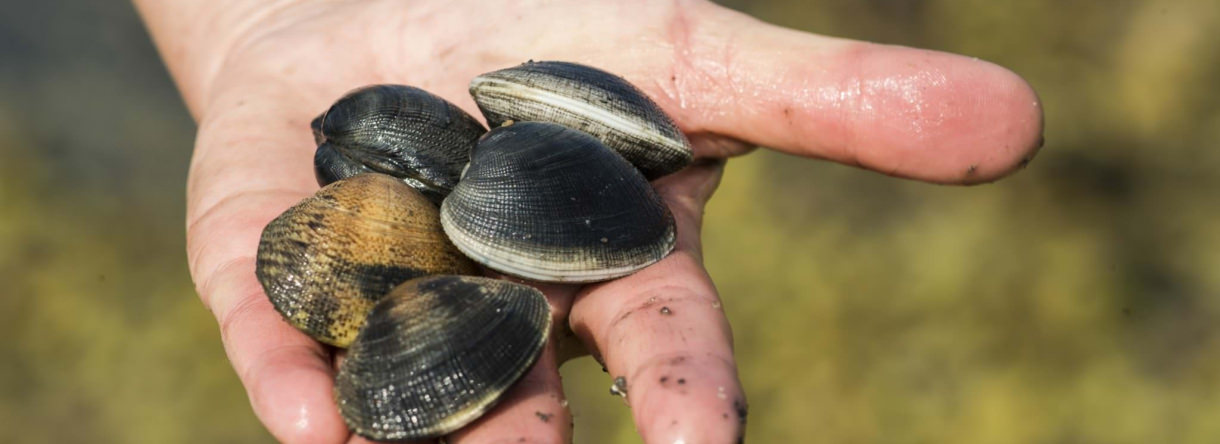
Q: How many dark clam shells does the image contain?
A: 4